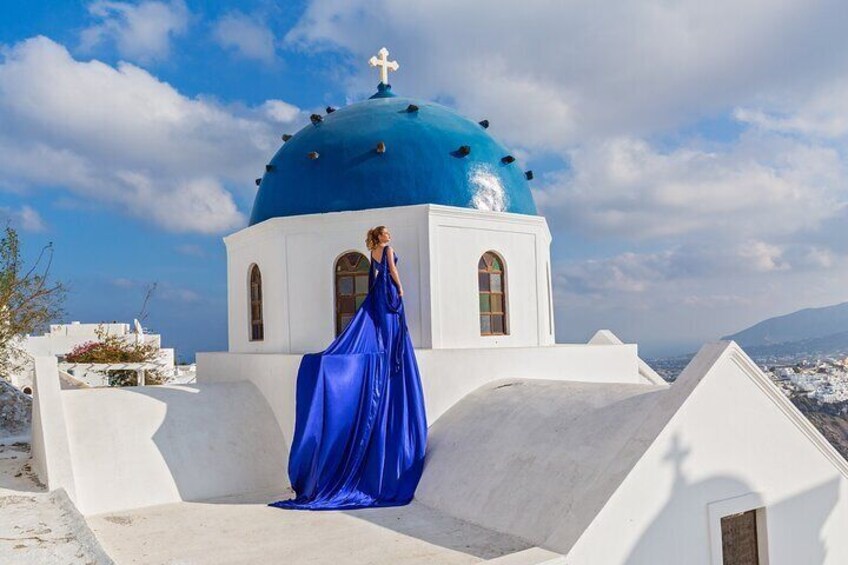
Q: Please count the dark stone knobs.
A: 12